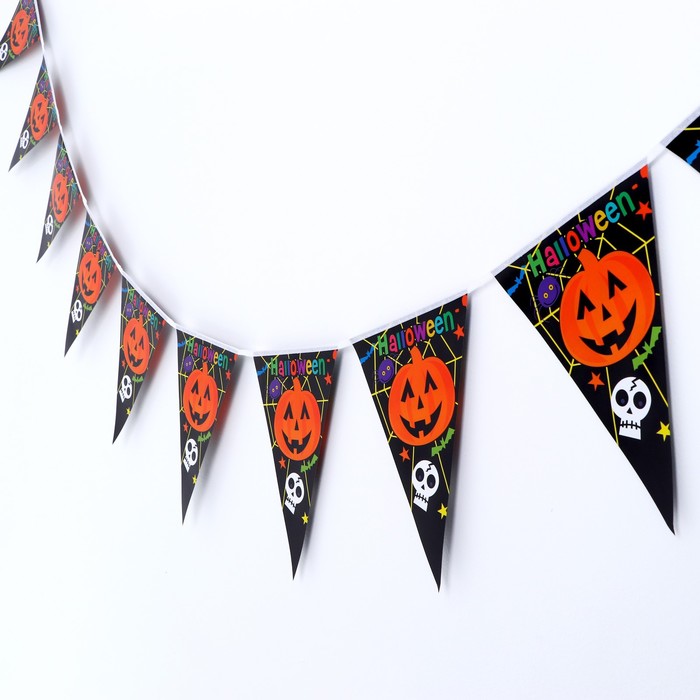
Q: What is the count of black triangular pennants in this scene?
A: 10